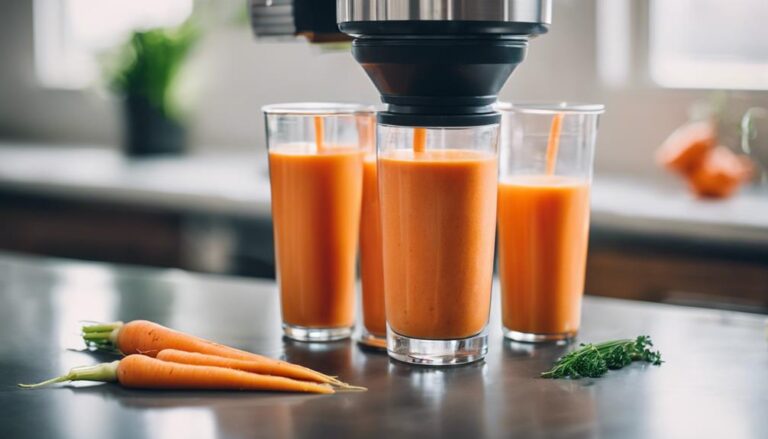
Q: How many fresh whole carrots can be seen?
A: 3